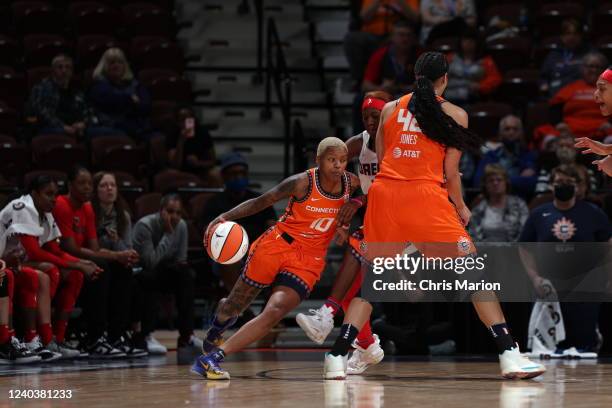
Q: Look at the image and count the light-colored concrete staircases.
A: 1